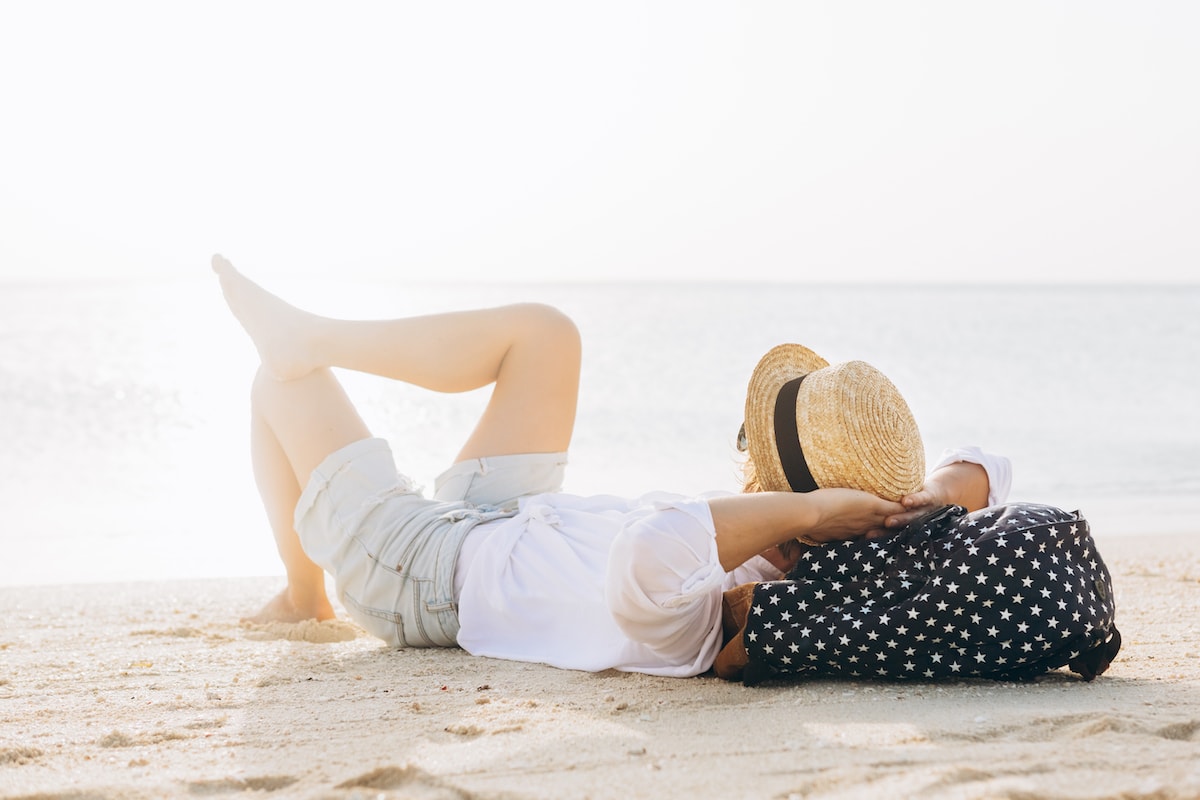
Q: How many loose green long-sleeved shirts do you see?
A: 0